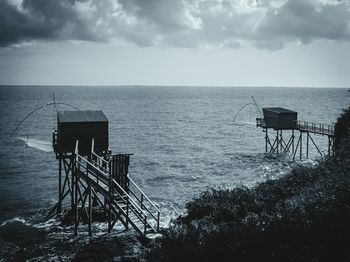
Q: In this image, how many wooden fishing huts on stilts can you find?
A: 2